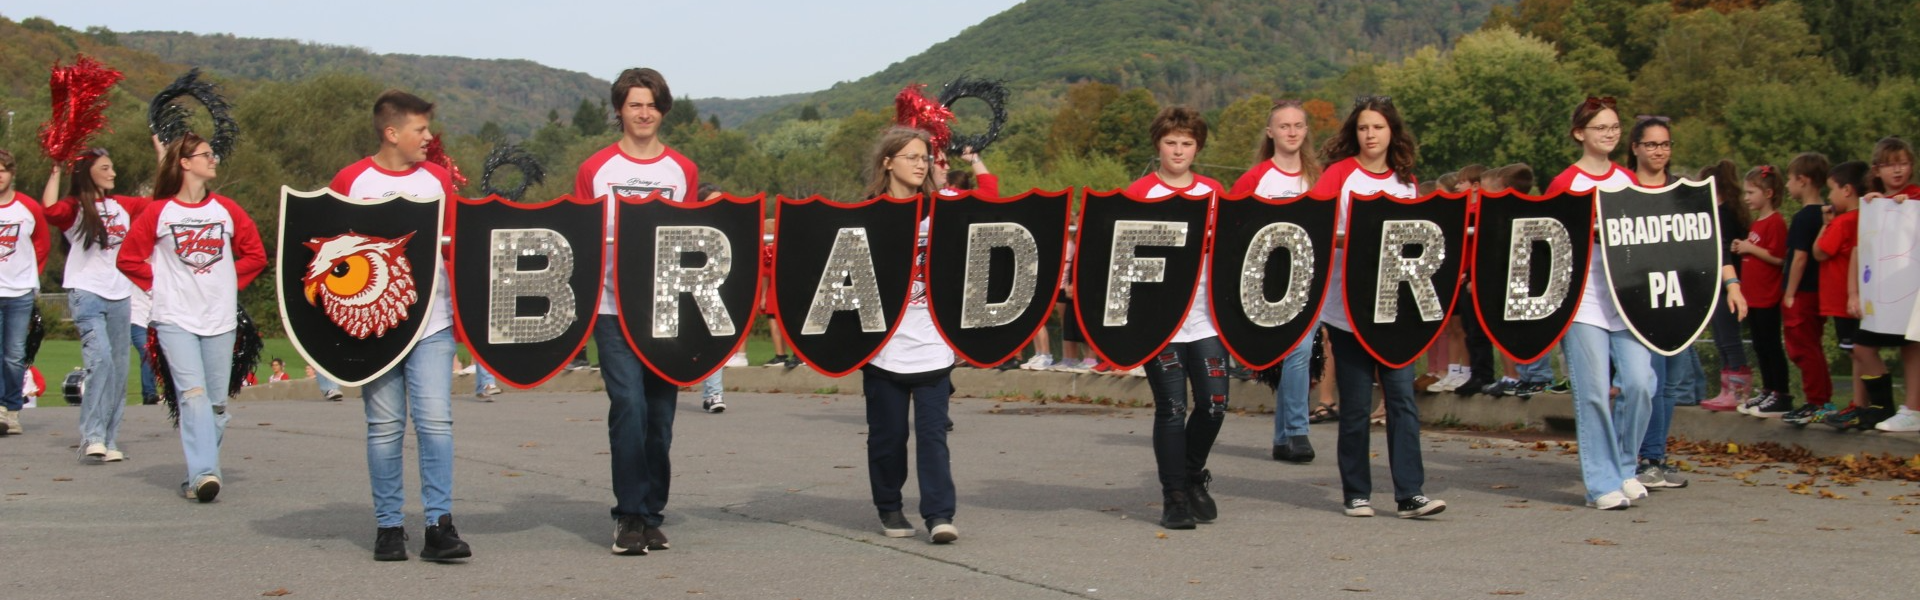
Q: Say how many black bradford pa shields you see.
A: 1